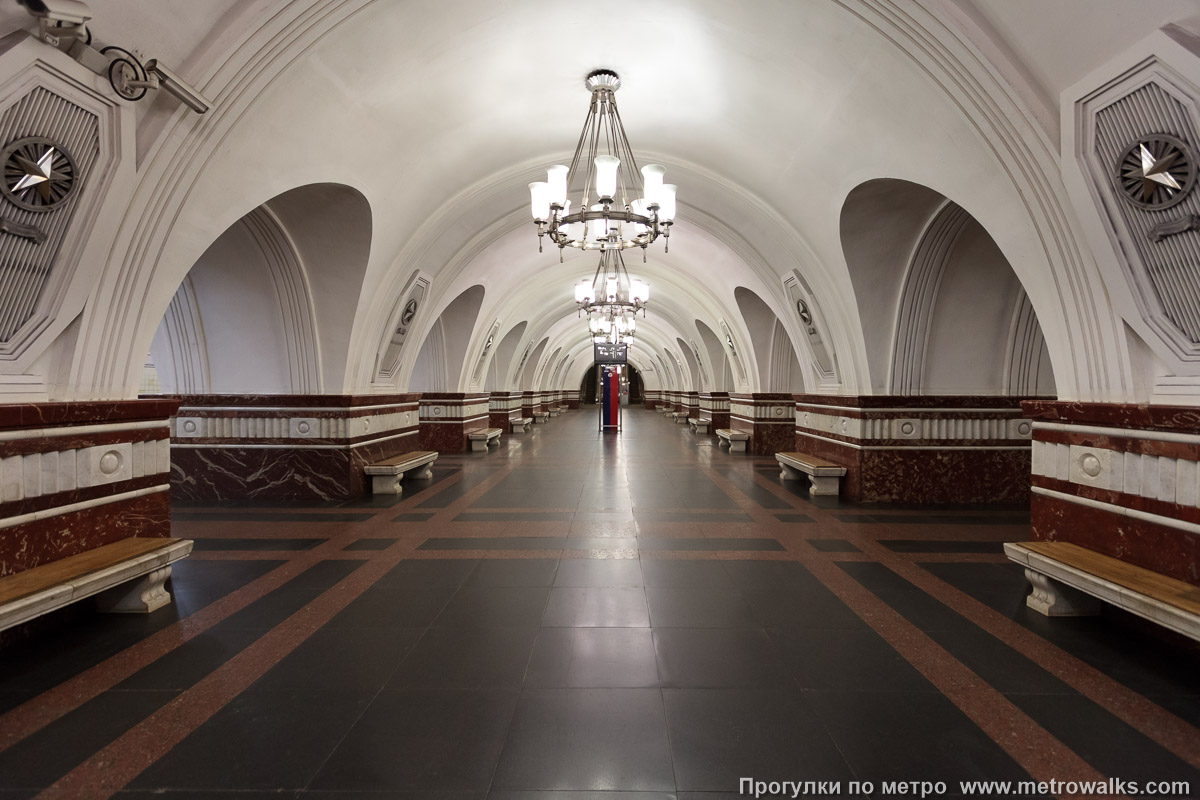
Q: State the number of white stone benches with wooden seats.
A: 14